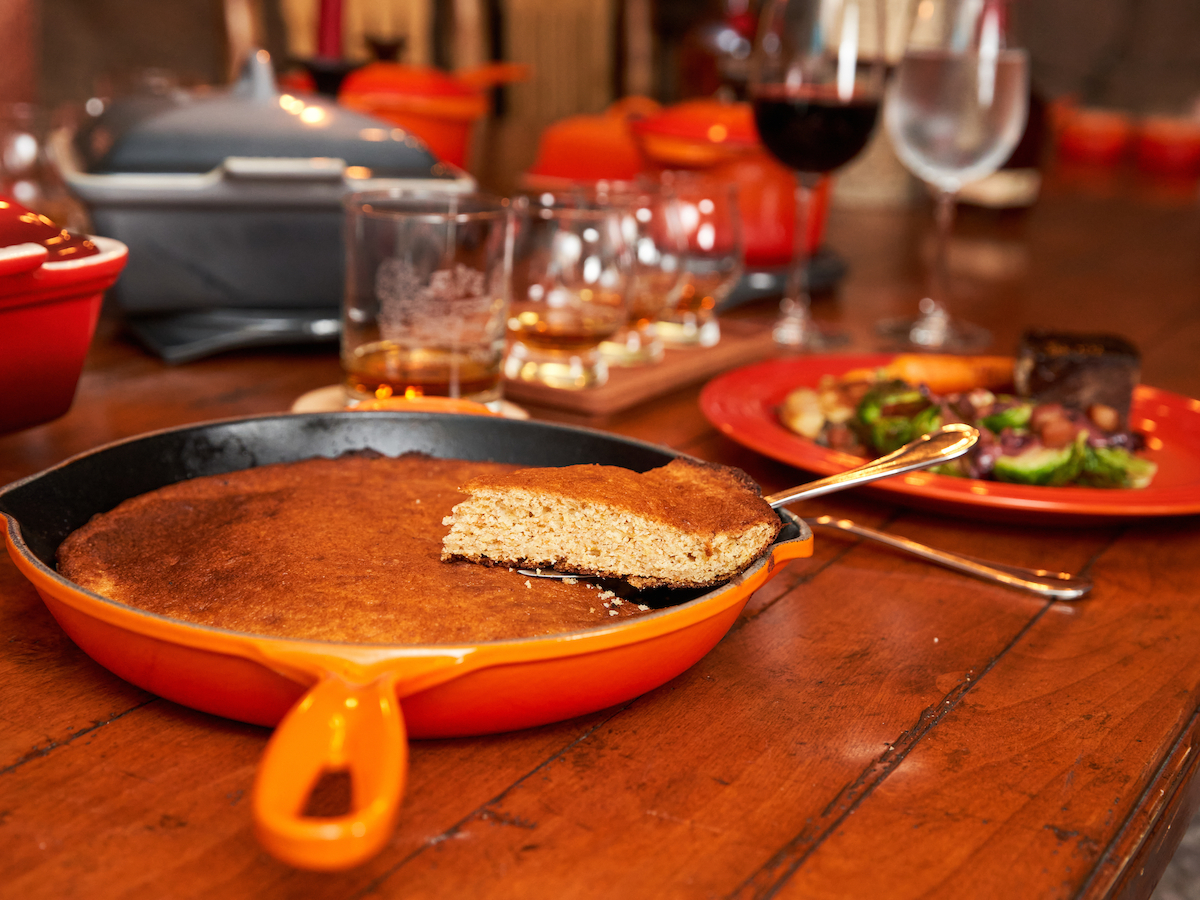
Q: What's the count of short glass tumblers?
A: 4